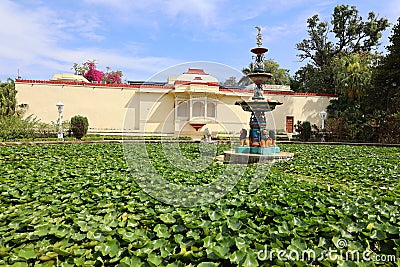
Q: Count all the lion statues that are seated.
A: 3